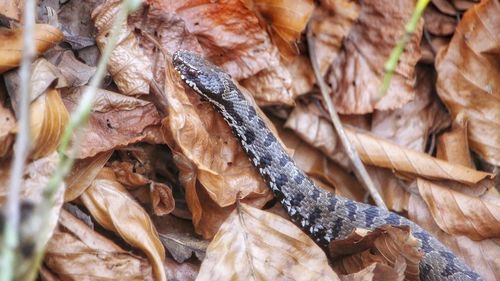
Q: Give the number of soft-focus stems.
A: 3